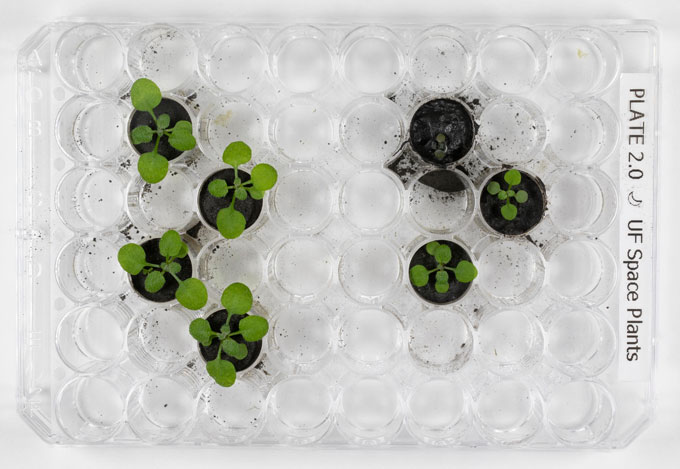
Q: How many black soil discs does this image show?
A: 7